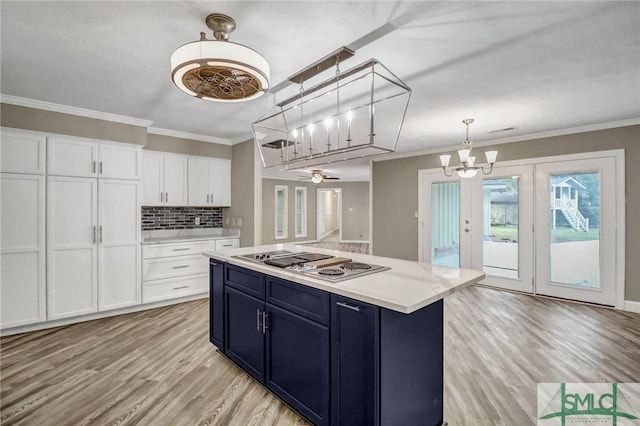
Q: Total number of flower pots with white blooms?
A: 0